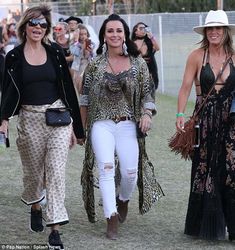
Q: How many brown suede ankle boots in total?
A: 2